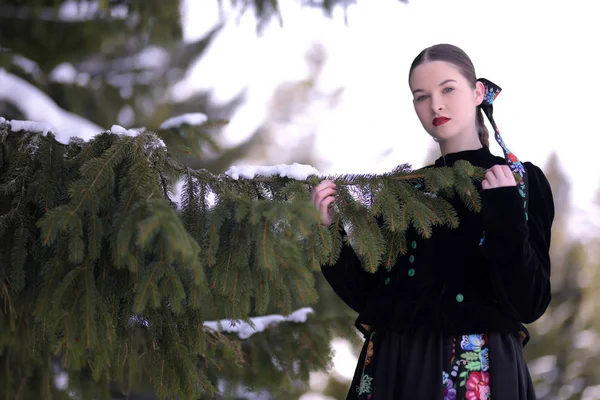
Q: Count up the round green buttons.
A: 6